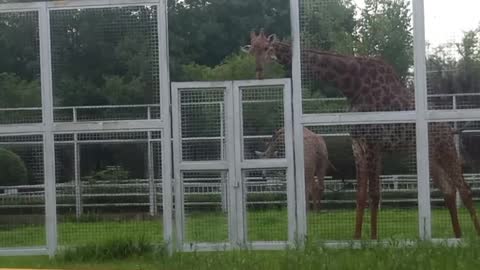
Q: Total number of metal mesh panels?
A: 12